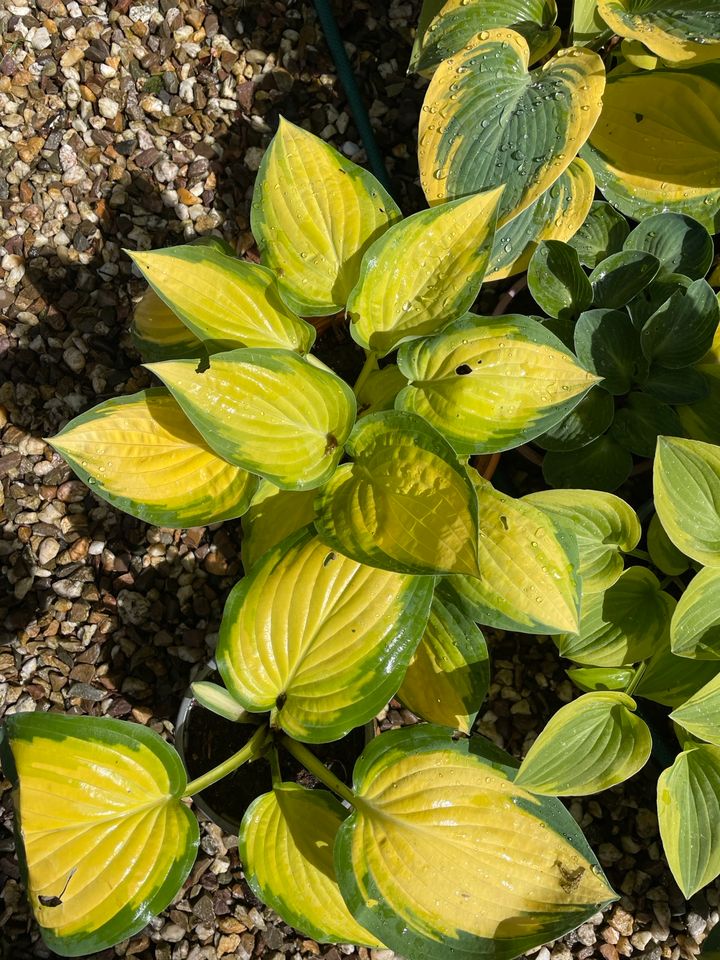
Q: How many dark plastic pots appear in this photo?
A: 1